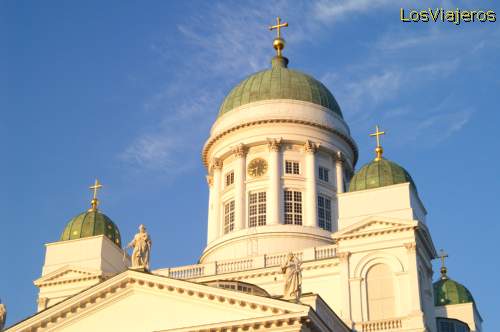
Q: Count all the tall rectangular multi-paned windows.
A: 4